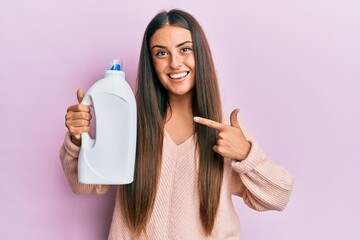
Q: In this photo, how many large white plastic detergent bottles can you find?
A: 1